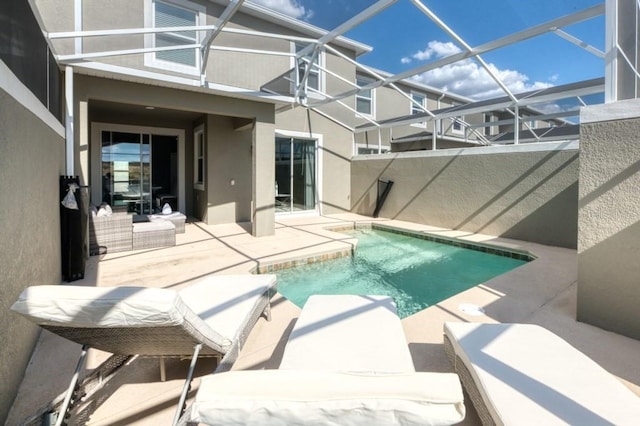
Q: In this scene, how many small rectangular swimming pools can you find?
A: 1